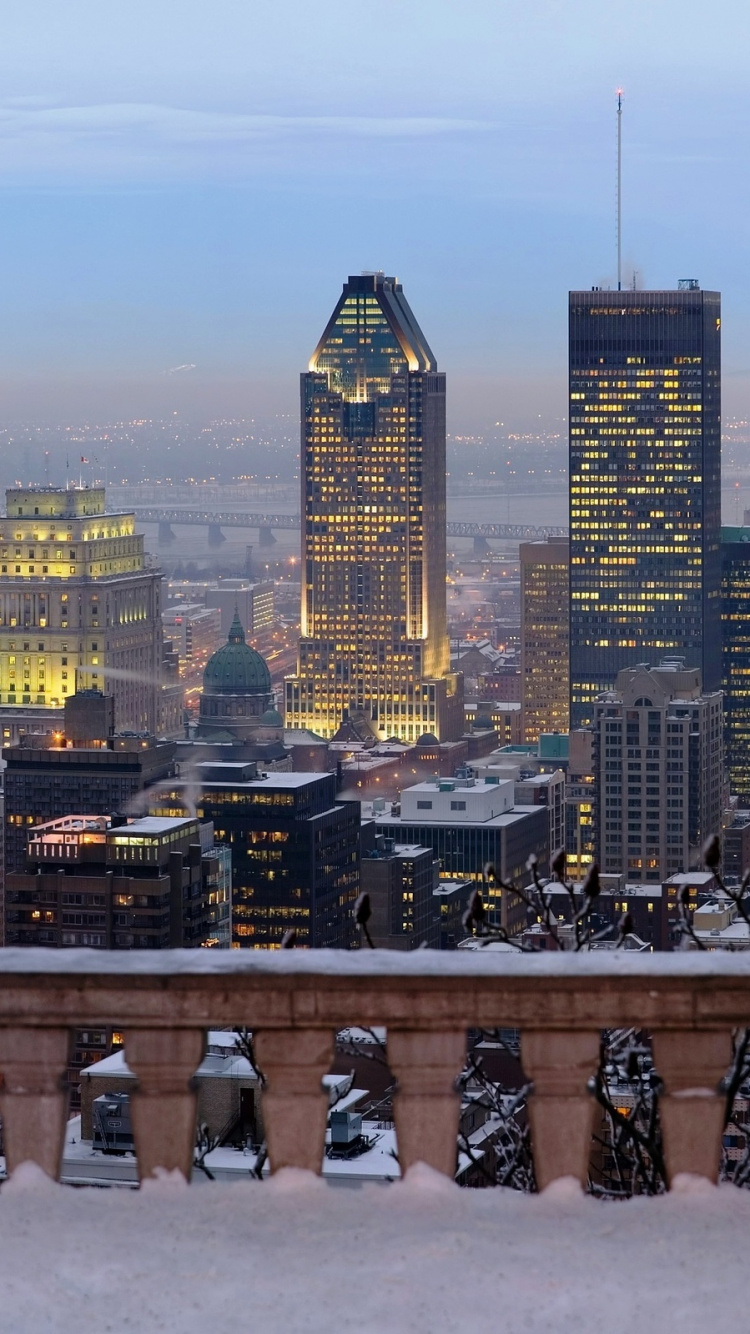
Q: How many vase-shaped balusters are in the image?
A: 6